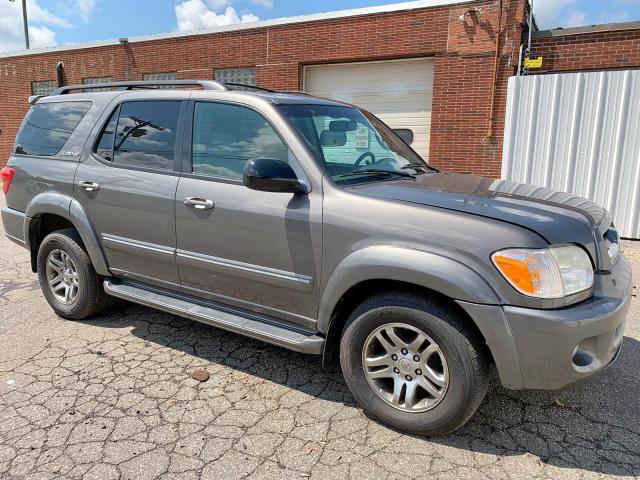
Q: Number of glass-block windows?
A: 4